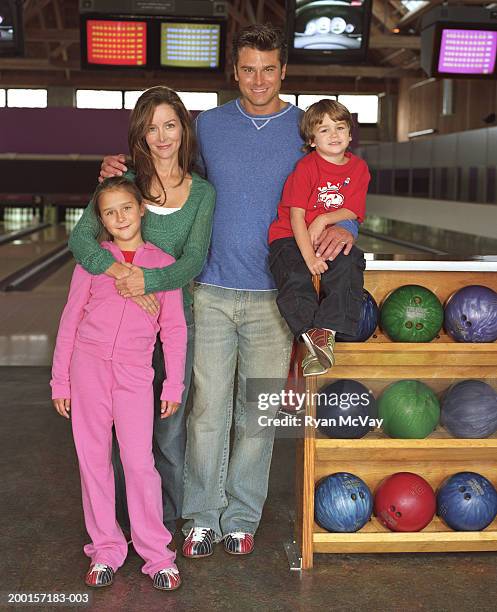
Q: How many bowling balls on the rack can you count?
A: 9